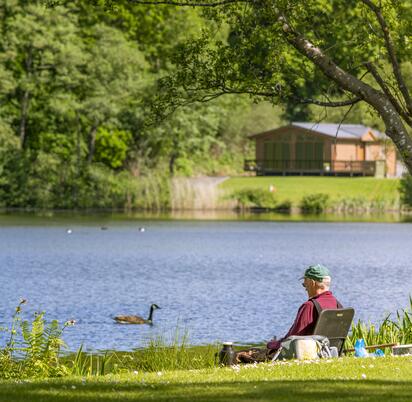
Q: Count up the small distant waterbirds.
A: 3